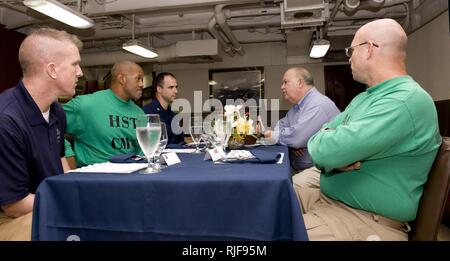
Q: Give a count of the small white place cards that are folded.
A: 2